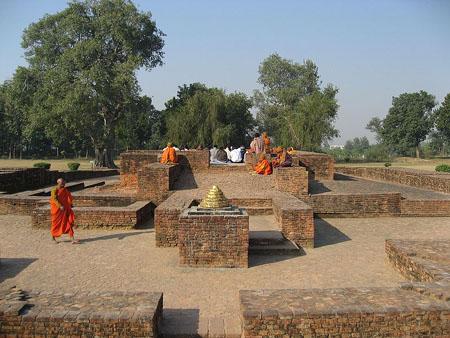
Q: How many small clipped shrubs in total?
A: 4